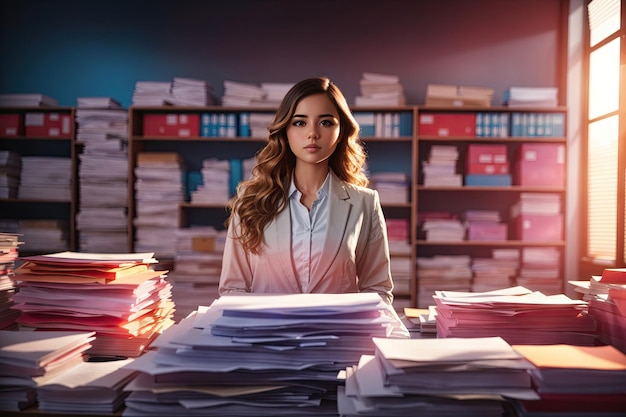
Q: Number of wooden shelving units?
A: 3